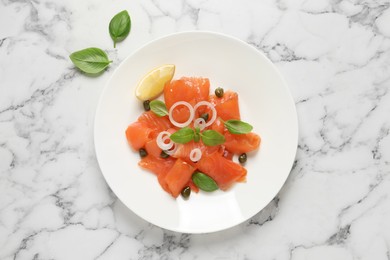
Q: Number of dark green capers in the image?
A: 7